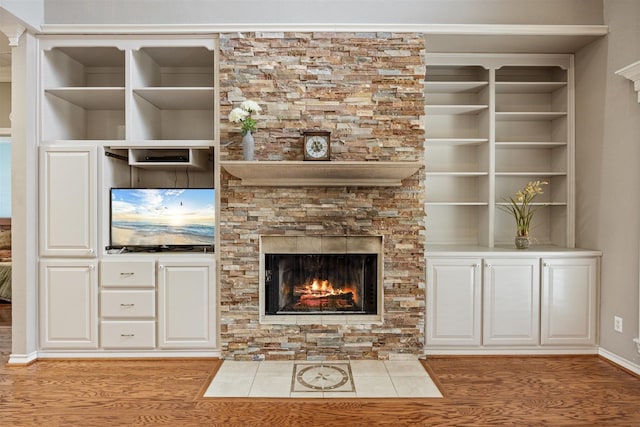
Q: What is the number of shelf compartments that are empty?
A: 15